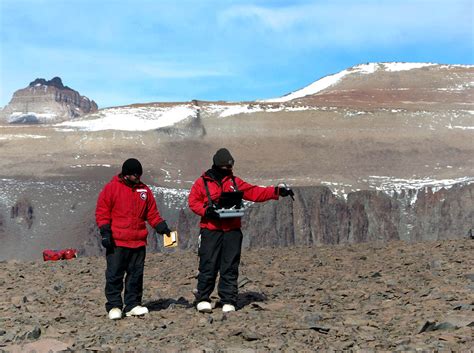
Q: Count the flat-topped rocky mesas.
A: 1